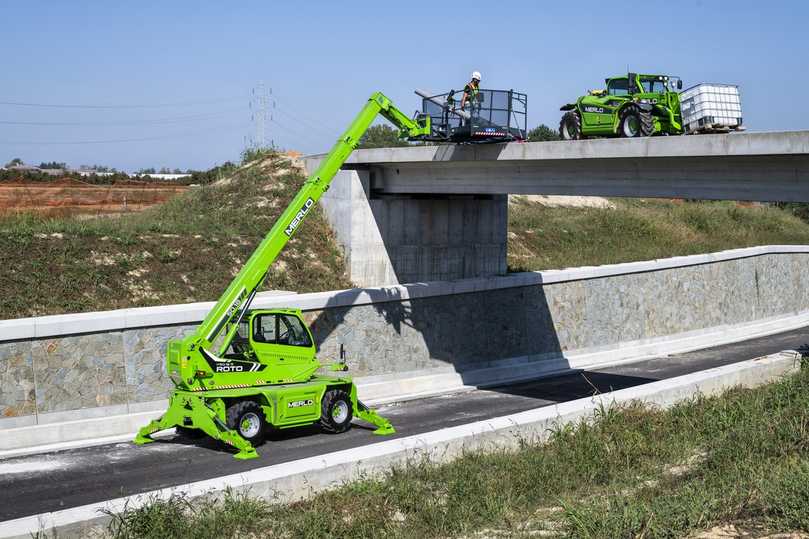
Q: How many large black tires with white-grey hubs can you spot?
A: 4